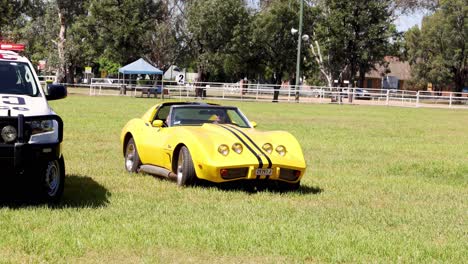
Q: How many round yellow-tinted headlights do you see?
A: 4